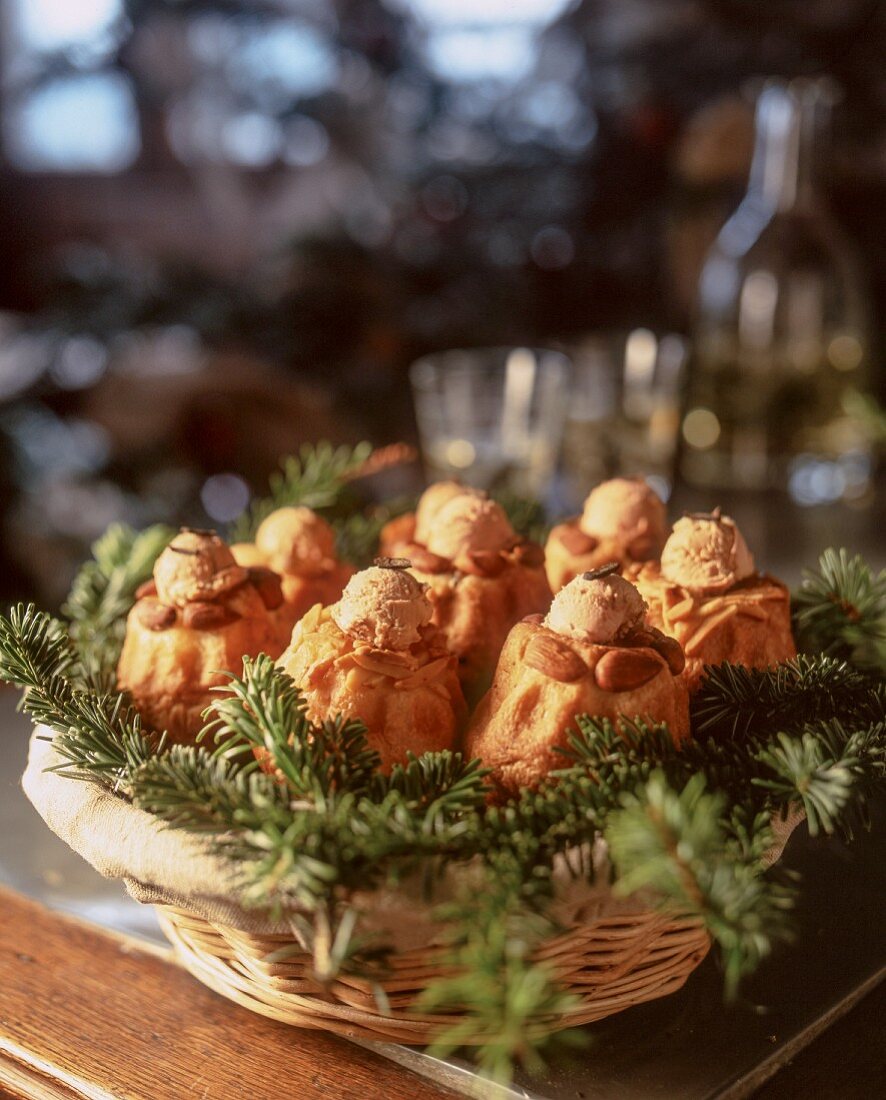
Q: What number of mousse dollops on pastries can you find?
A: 8